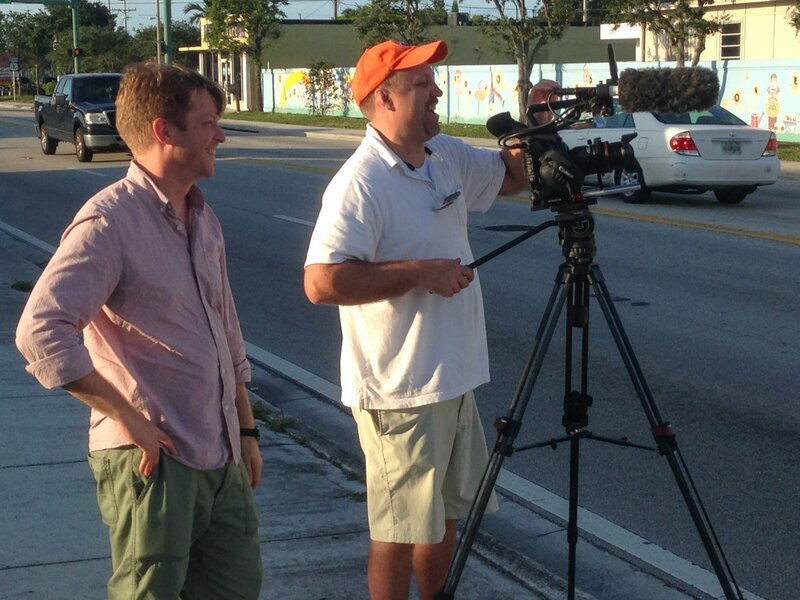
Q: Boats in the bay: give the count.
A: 0